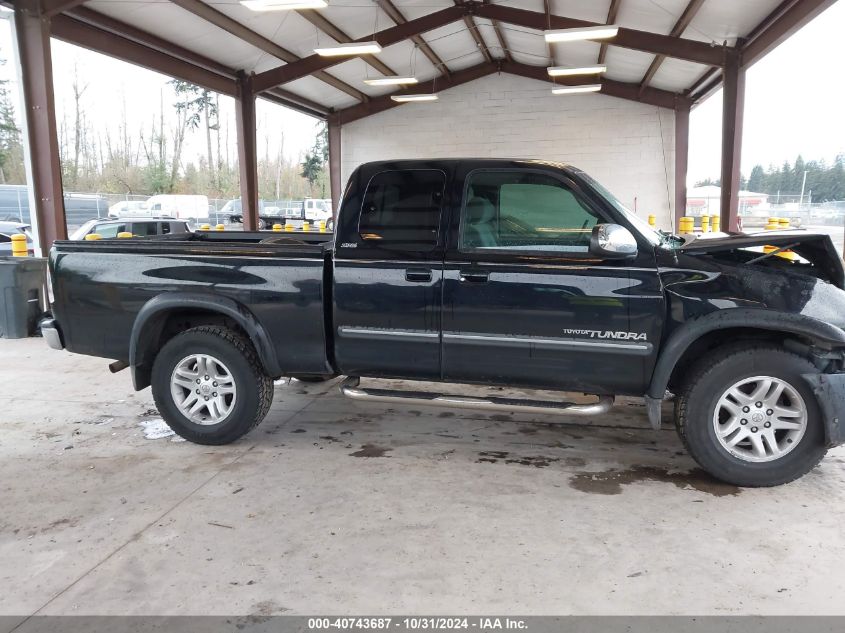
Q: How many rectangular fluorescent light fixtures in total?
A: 7